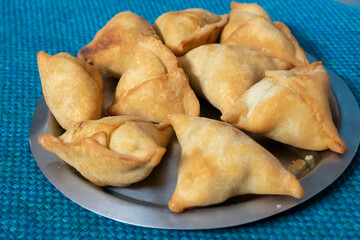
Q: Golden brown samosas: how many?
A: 9